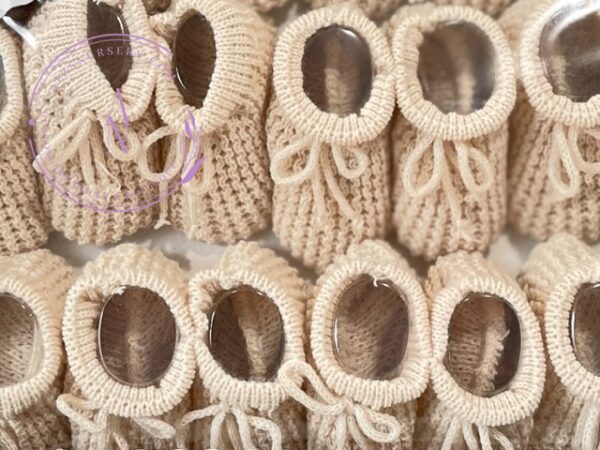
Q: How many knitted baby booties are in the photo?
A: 12